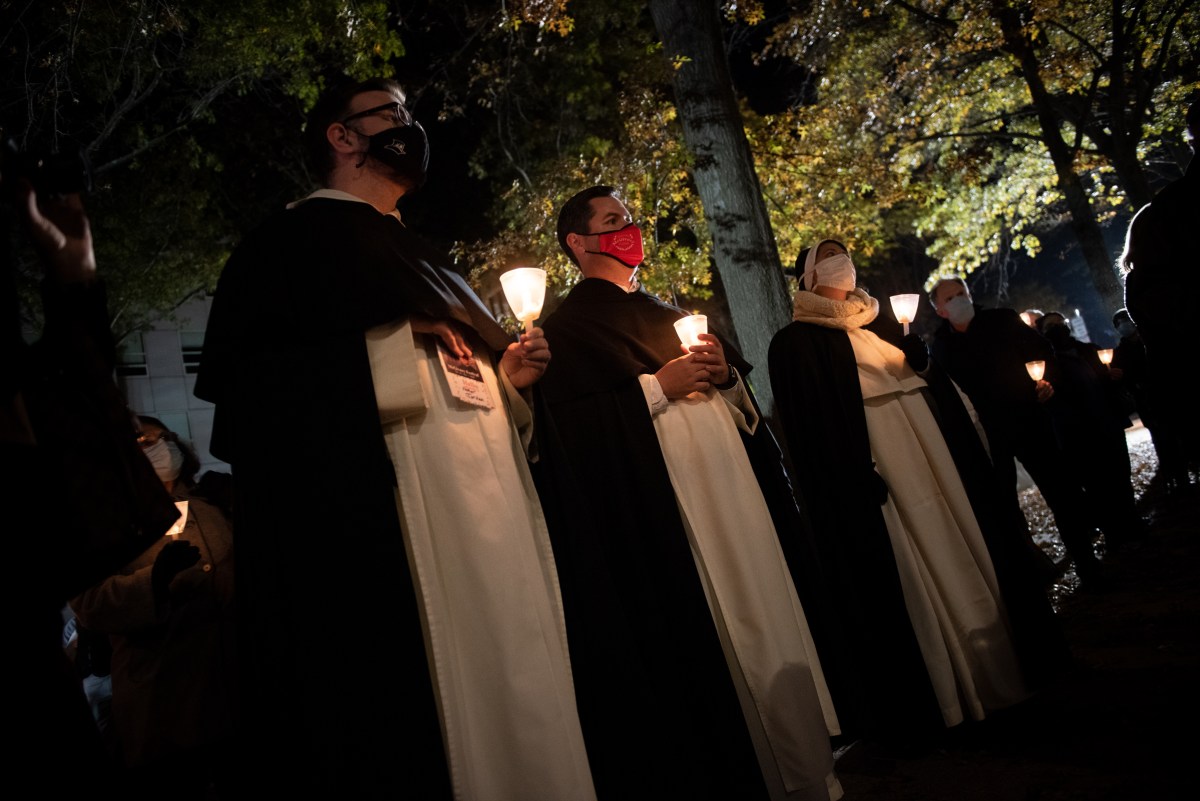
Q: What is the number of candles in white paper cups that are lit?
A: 6